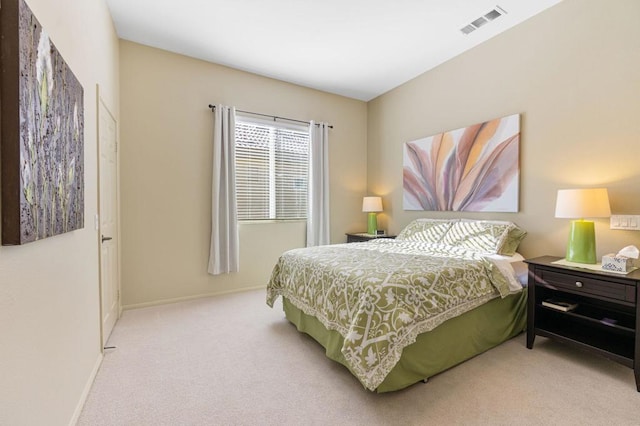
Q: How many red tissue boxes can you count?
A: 0